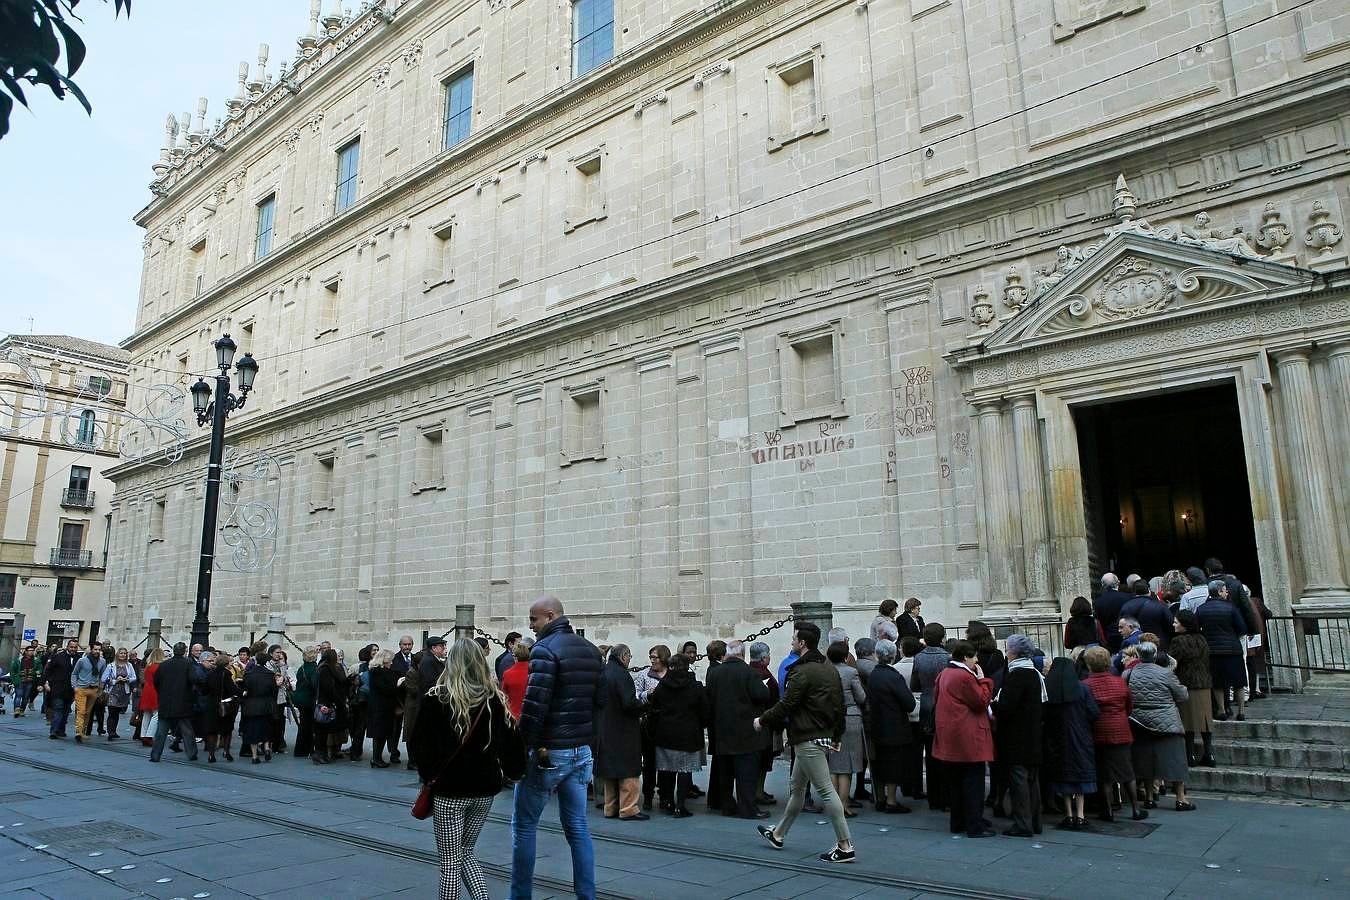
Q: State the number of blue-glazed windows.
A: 4